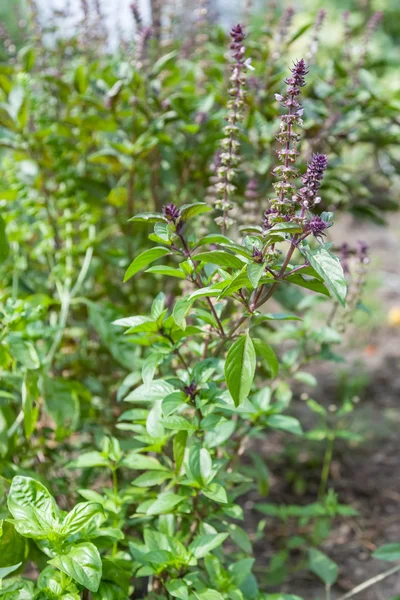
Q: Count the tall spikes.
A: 3